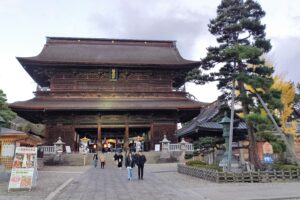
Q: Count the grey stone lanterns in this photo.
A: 3